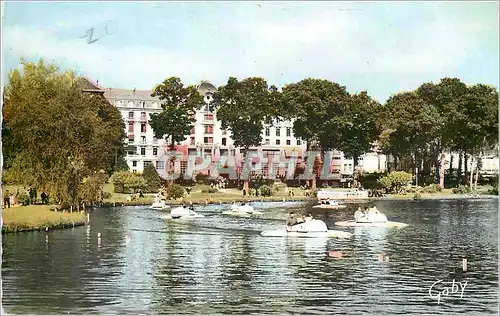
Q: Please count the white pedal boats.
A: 6